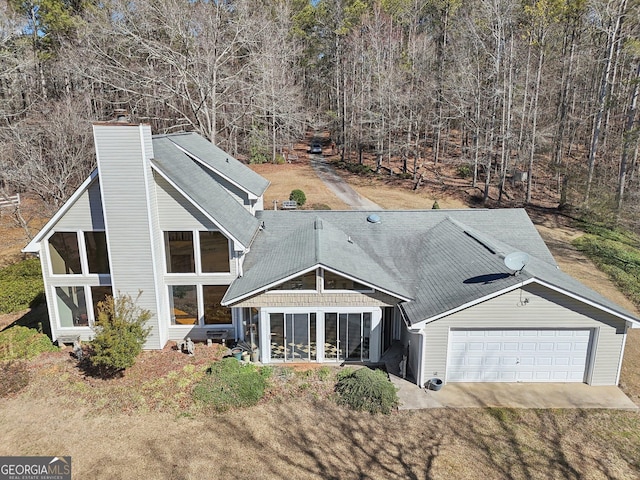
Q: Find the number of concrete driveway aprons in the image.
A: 1